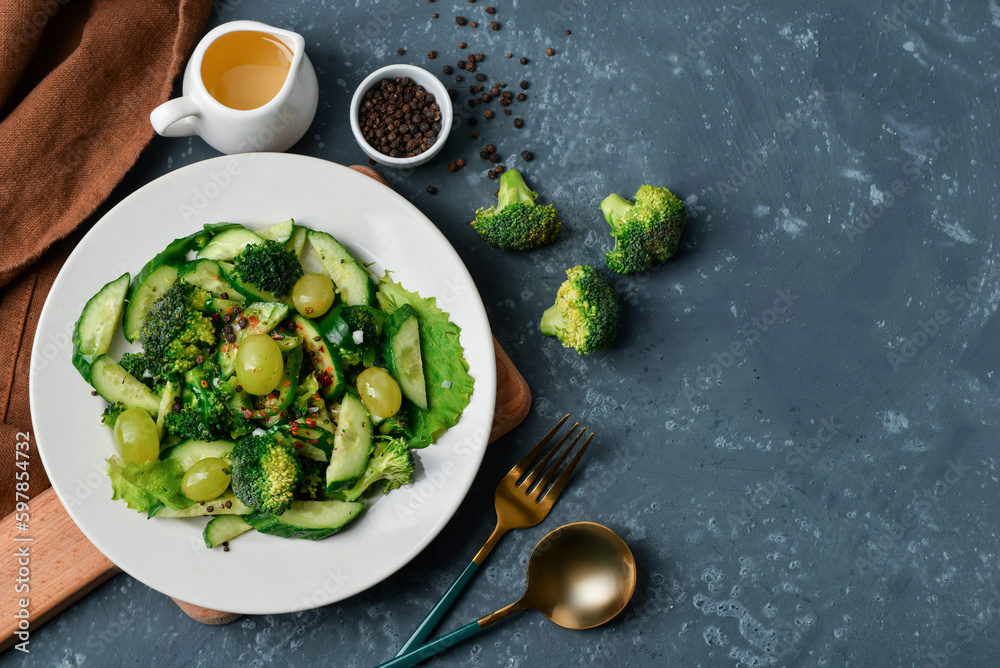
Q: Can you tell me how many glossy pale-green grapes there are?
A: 5